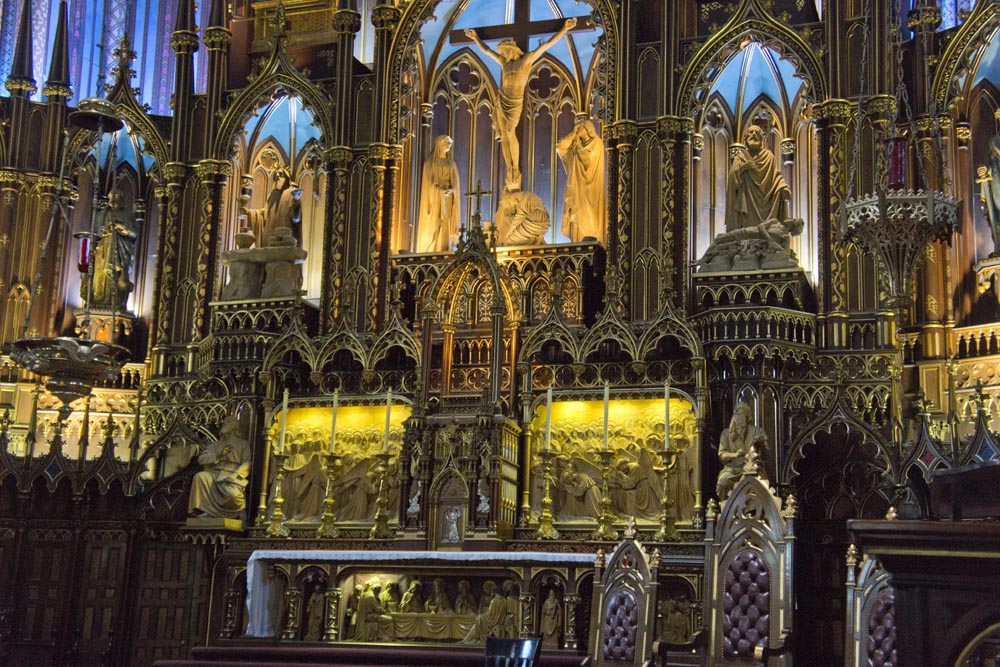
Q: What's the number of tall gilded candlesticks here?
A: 6